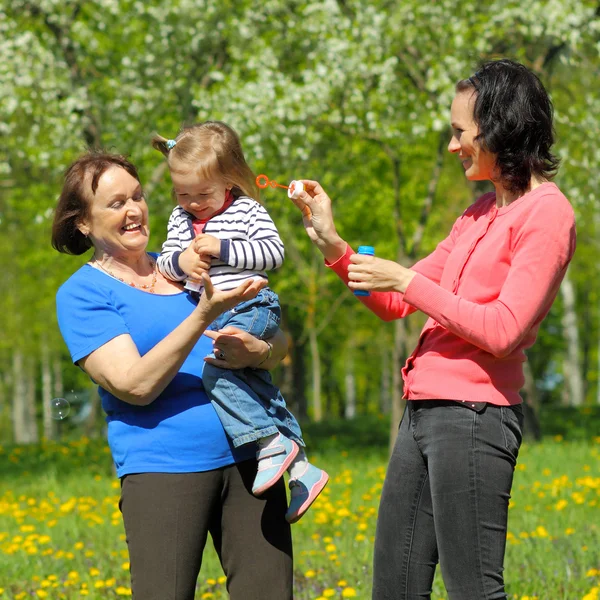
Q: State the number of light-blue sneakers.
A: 2